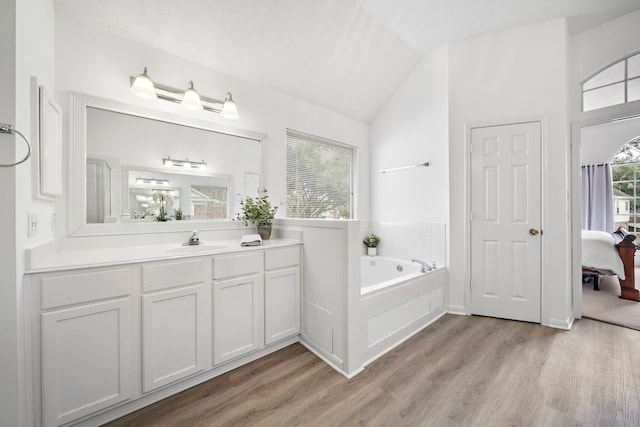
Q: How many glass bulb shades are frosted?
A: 3